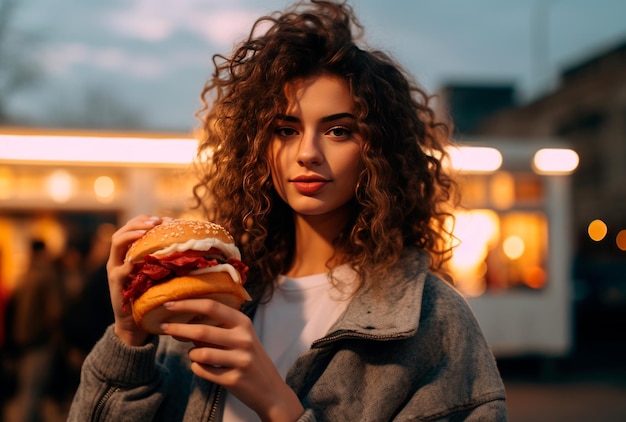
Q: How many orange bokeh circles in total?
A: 2